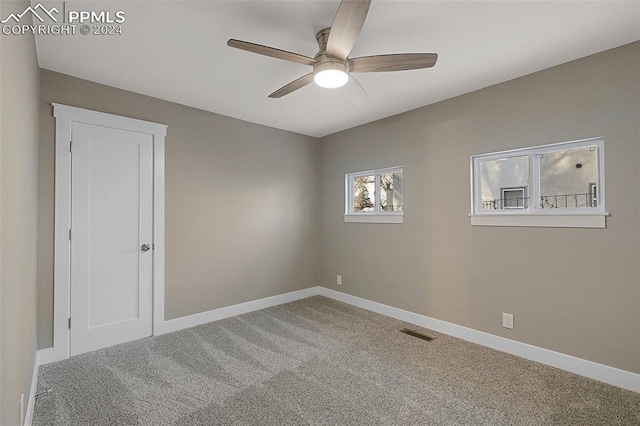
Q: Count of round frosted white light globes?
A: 1